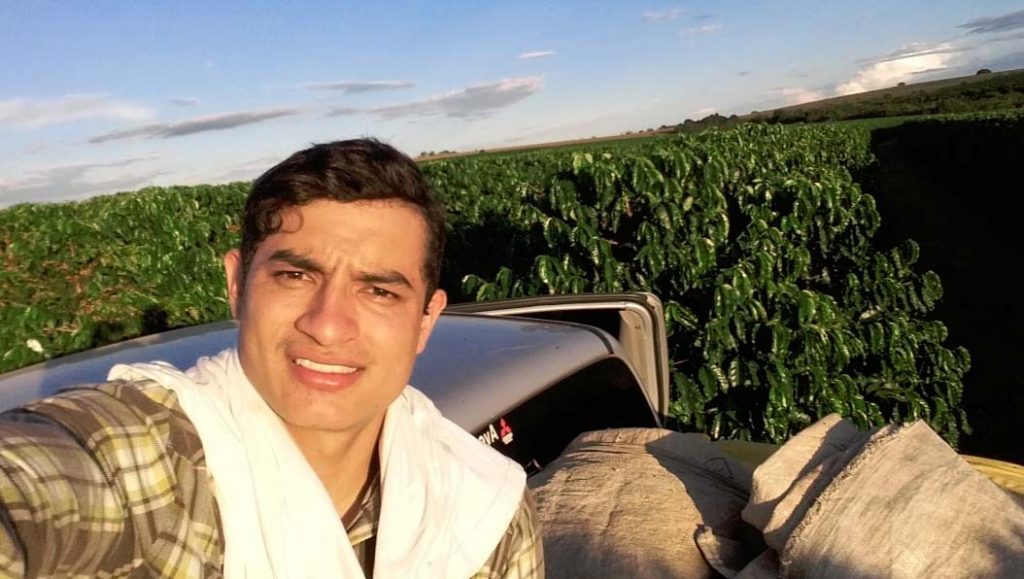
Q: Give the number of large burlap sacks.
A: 2